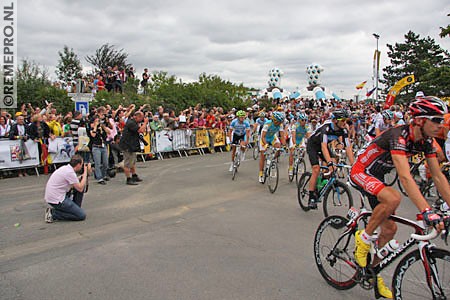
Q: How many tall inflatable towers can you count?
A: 2